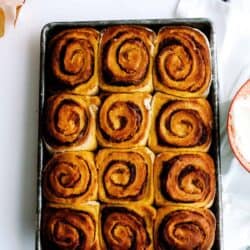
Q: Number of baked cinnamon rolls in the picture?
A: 12